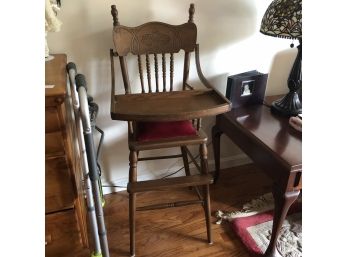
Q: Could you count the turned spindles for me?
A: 5